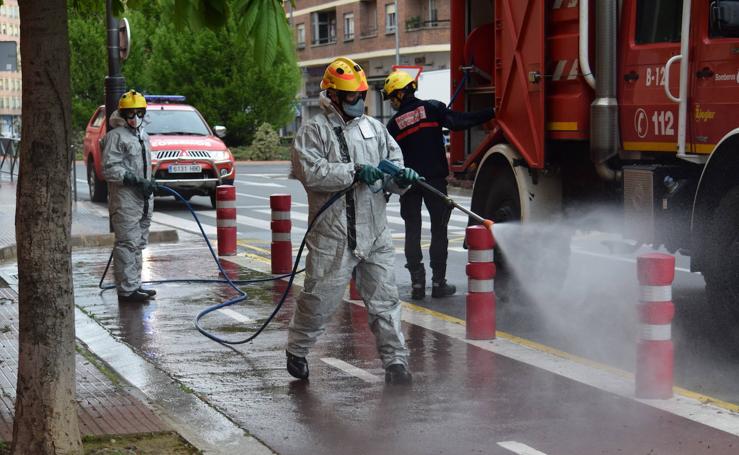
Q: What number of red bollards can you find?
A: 5